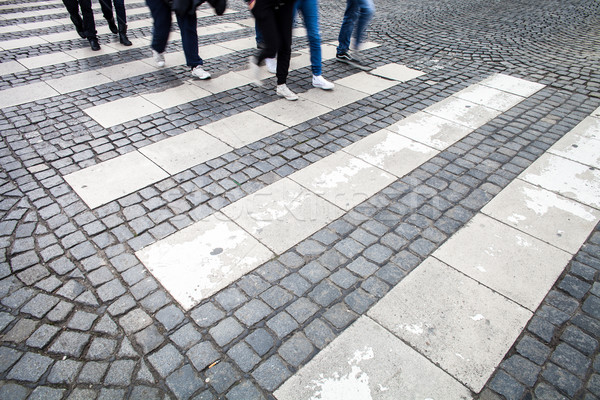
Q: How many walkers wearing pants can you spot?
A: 6